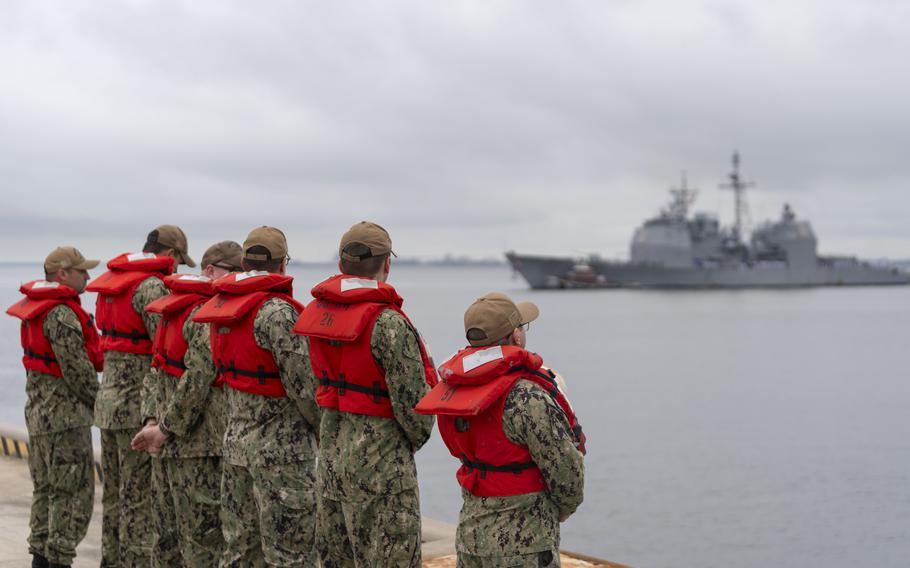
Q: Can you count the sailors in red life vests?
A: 6